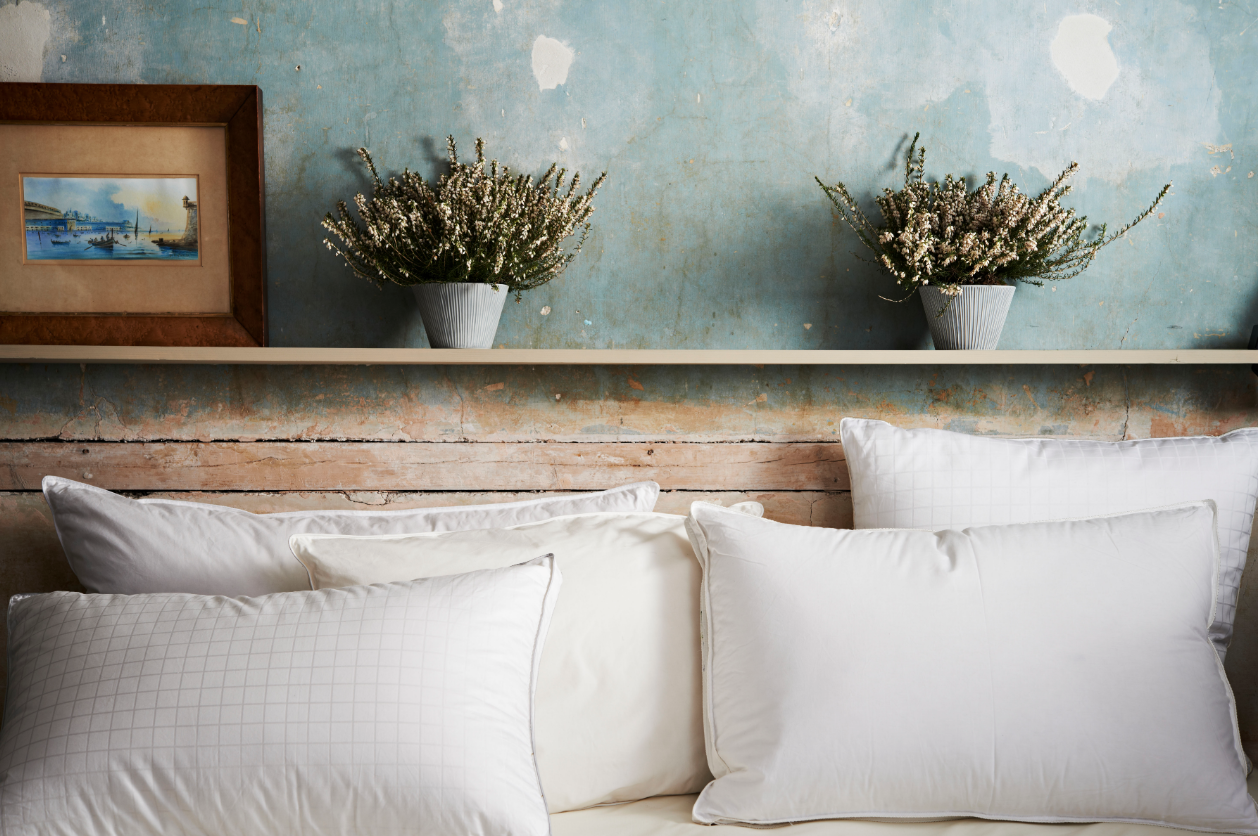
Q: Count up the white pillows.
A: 5